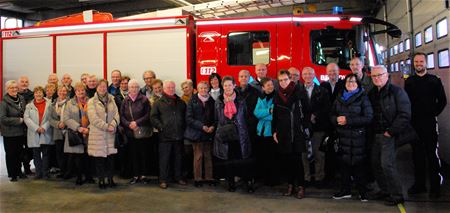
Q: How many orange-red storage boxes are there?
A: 1